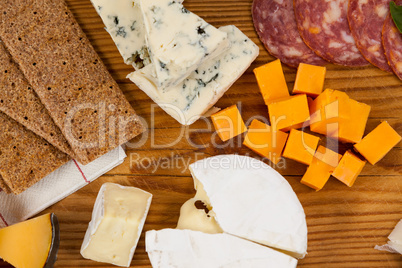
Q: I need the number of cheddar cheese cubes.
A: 11